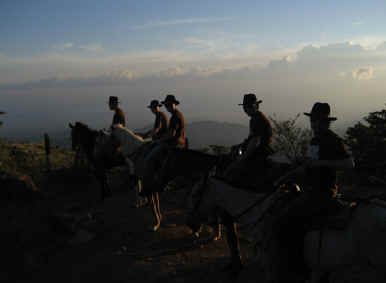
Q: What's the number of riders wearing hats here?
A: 5